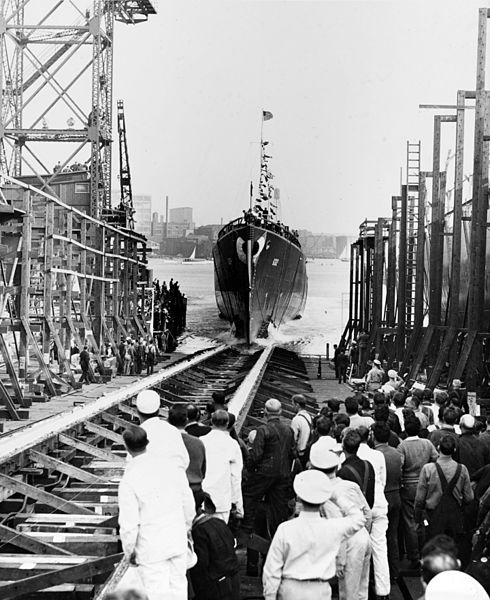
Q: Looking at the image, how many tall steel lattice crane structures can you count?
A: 2